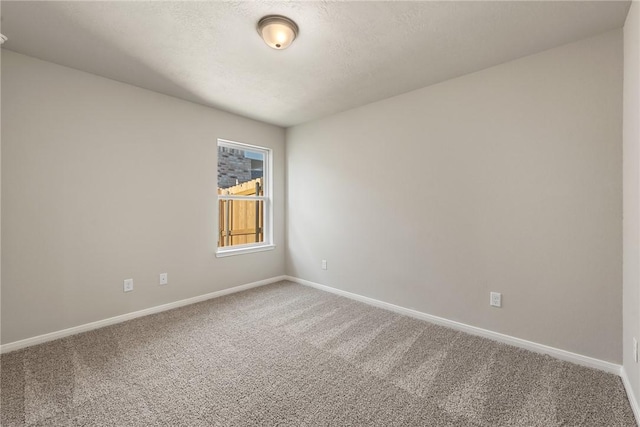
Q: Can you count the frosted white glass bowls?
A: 1